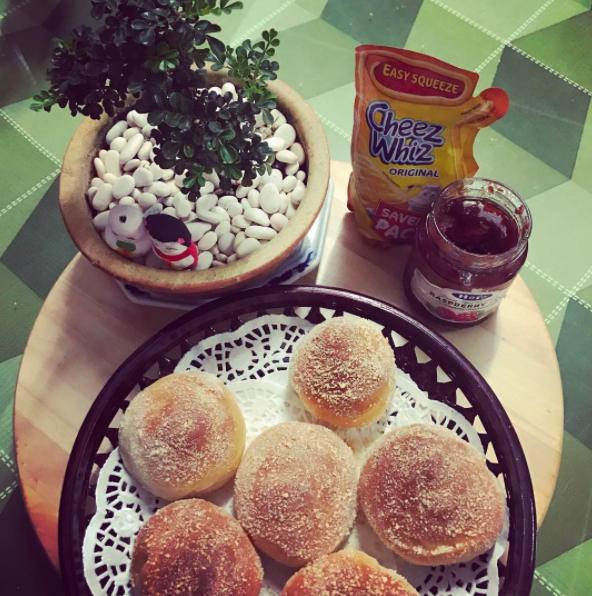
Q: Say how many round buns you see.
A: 6